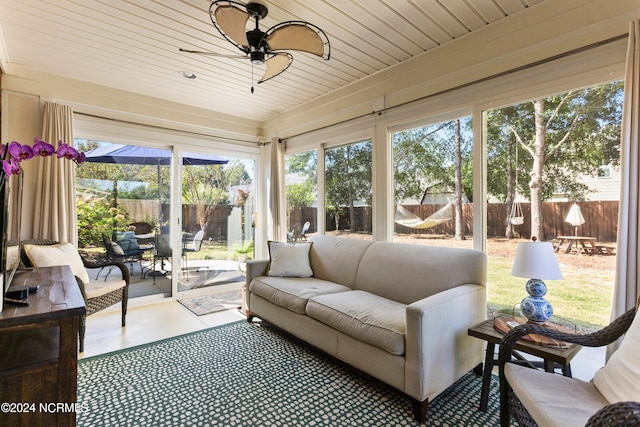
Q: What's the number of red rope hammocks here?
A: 0